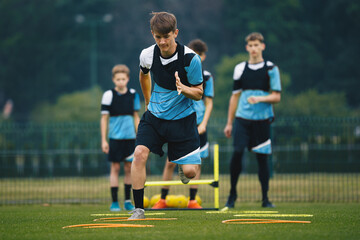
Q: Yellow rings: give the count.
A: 3